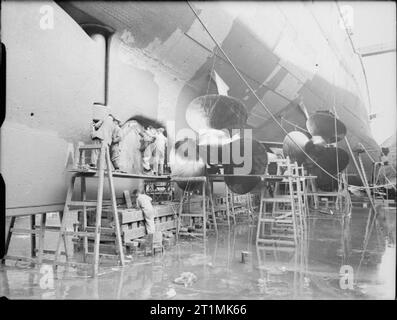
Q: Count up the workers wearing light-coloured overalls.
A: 5